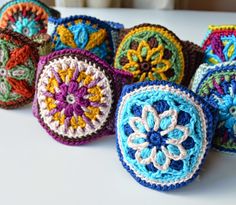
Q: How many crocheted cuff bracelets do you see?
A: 8